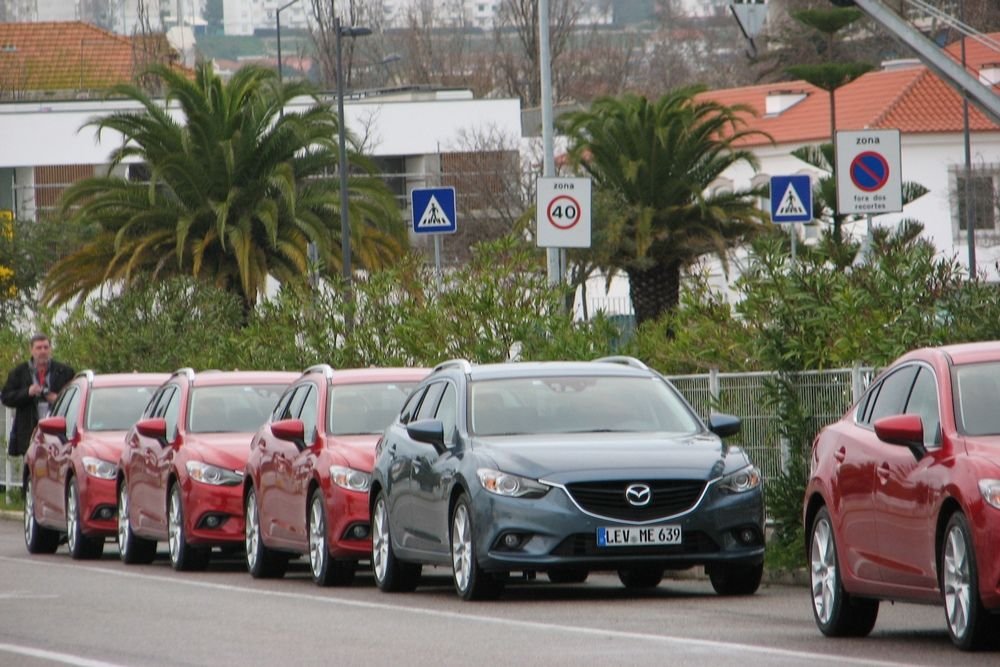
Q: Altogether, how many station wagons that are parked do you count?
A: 4